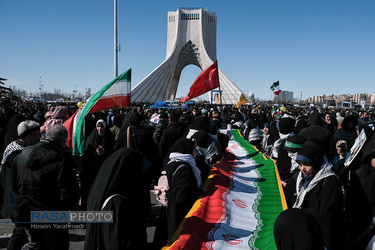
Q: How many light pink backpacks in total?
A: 1